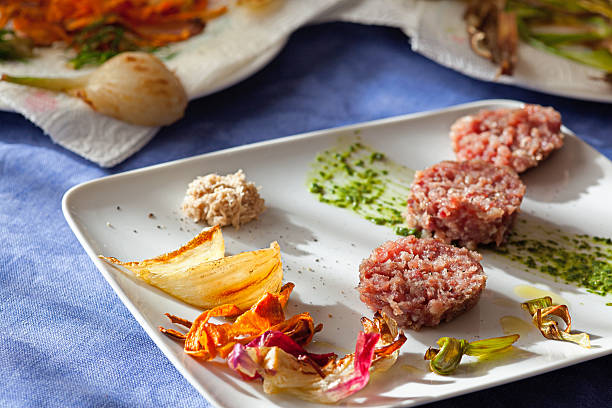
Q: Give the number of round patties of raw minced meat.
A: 3